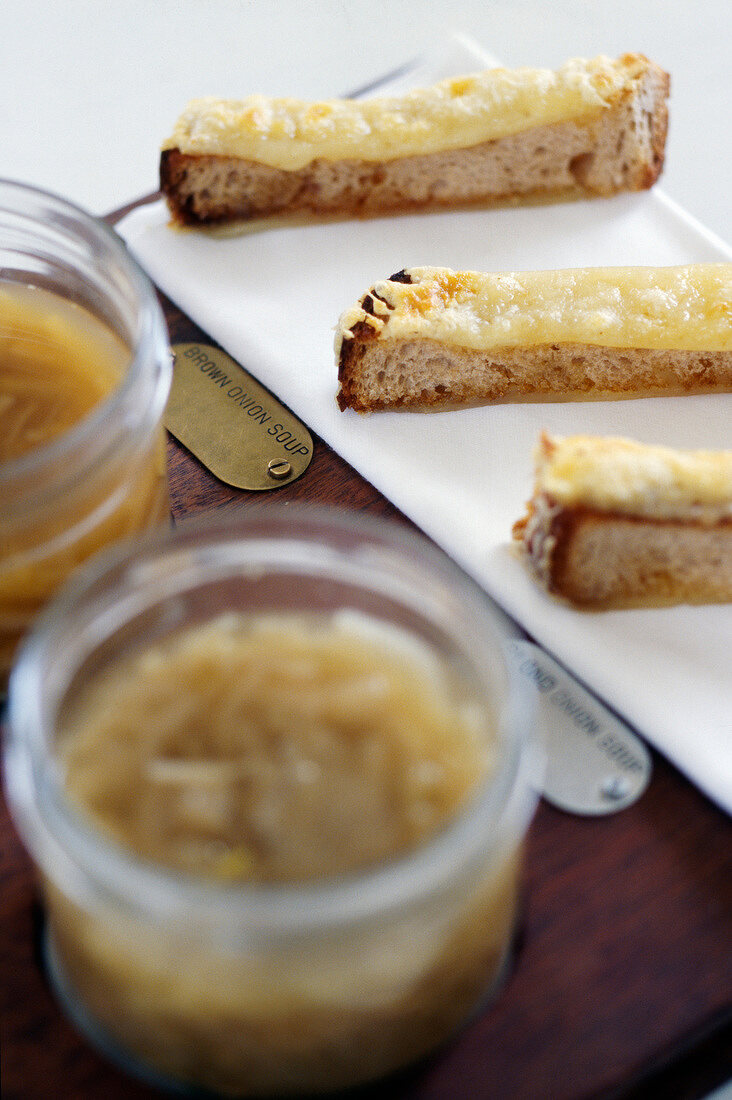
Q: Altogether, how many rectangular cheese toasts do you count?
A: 3